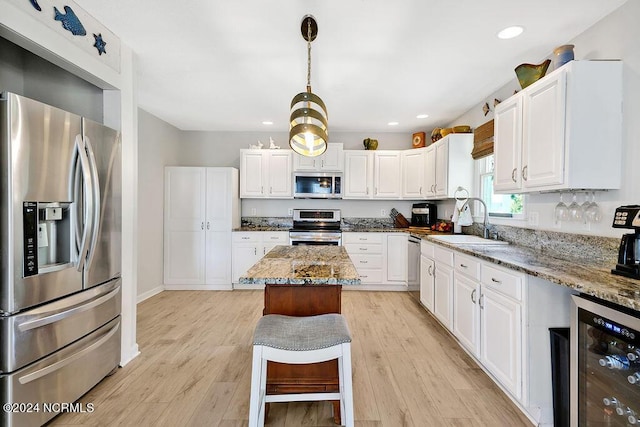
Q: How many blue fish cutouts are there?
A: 1